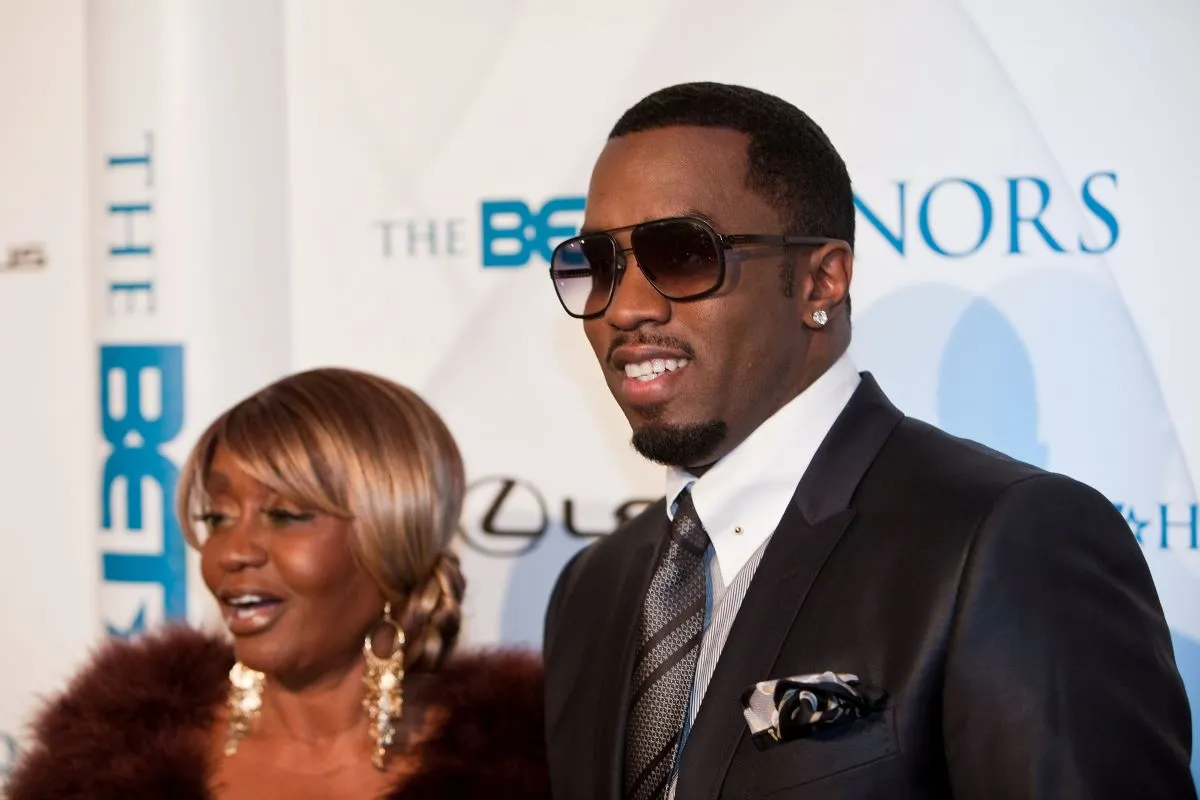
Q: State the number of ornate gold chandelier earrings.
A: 2